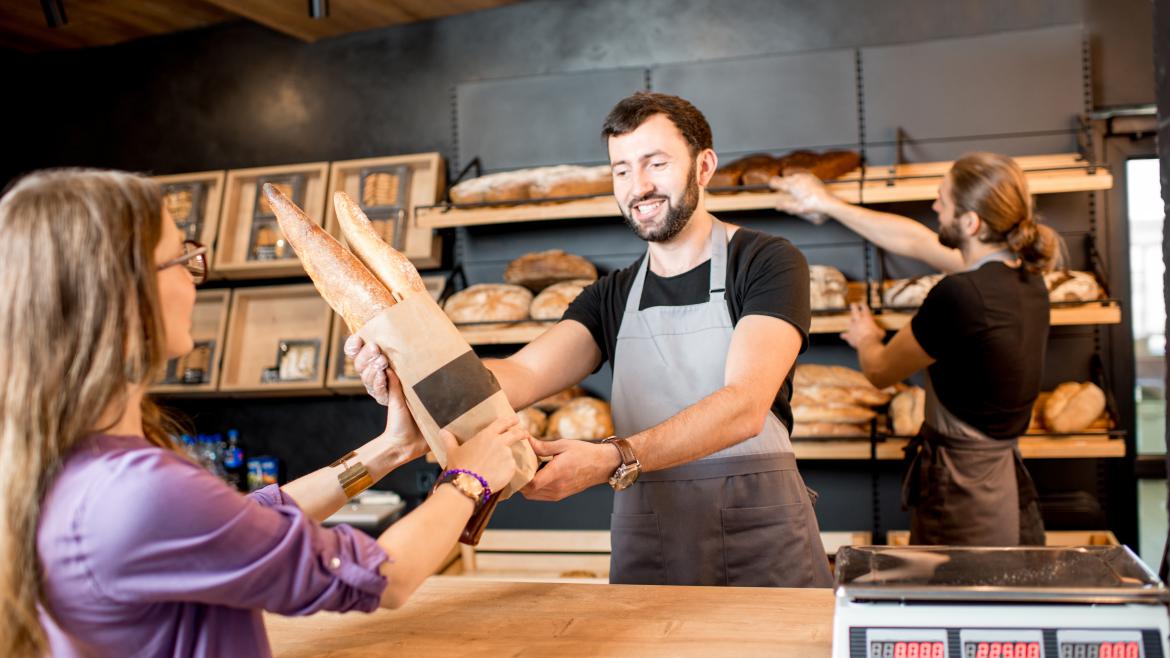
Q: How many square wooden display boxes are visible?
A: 6